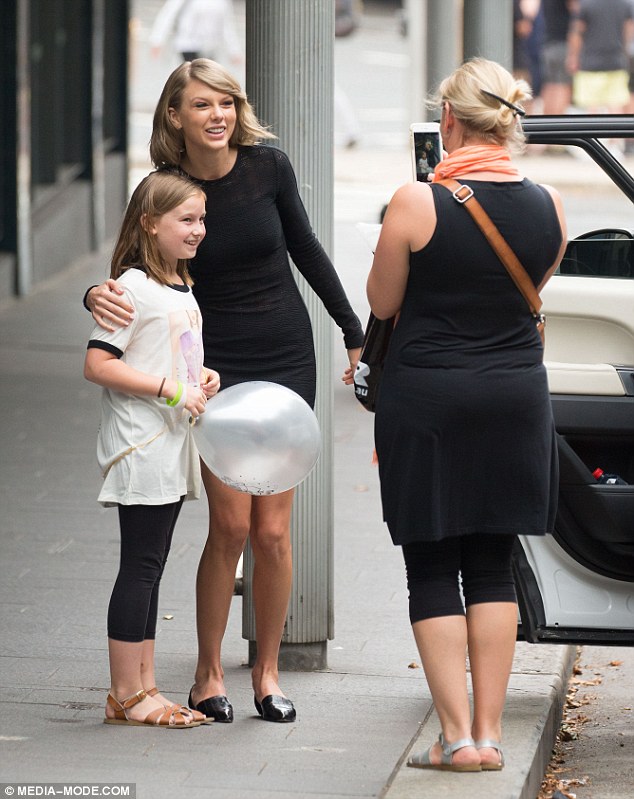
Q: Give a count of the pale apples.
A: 0